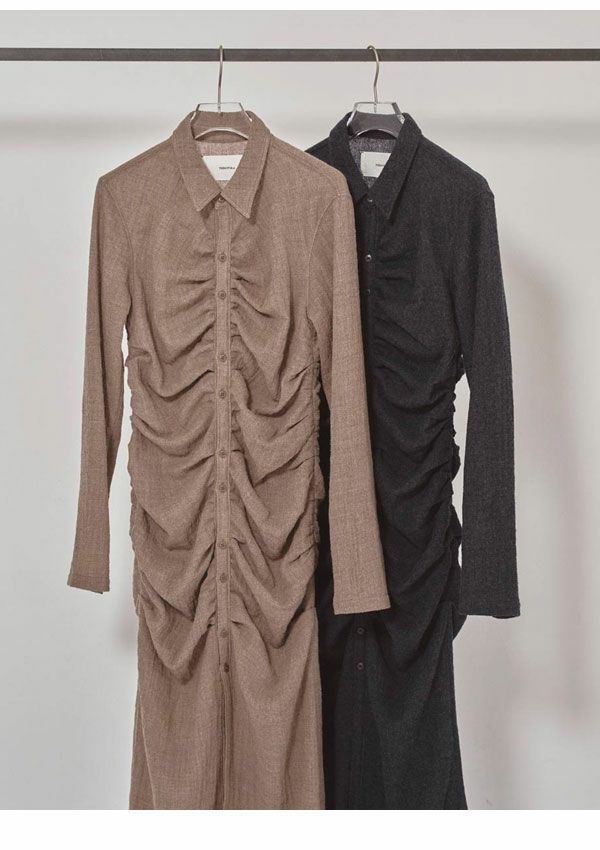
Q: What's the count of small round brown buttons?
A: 11